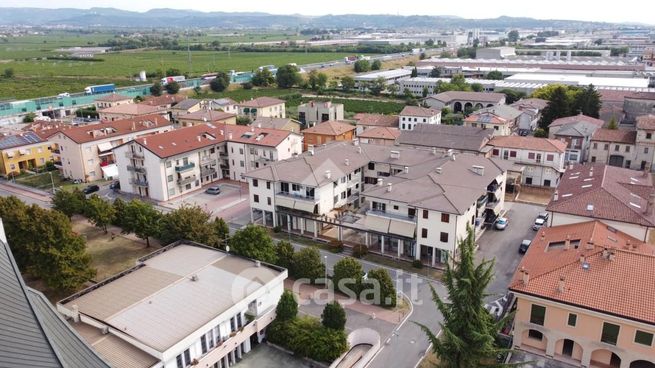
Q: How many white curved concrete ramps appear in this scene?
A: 1